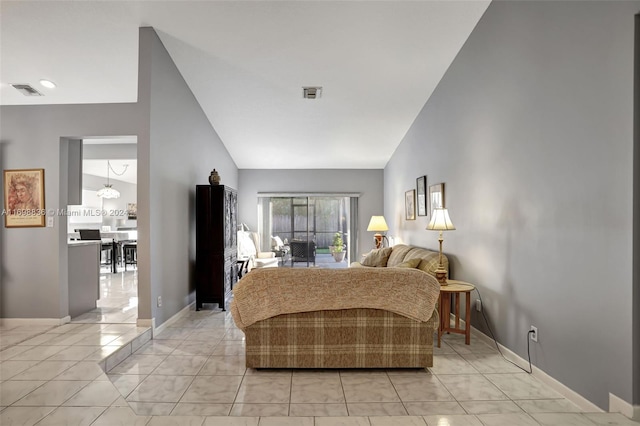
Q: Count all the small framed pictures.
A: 3